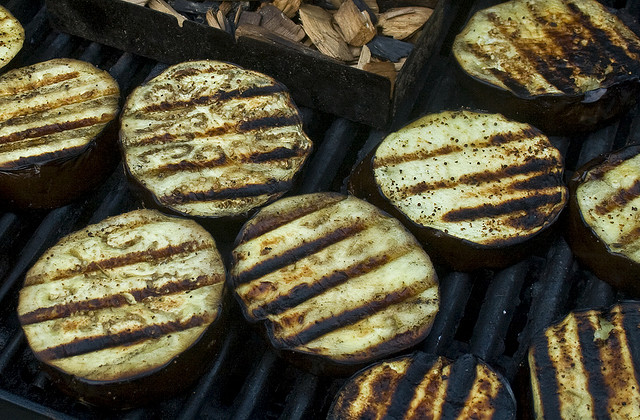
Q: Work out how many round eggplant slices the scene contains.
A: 10